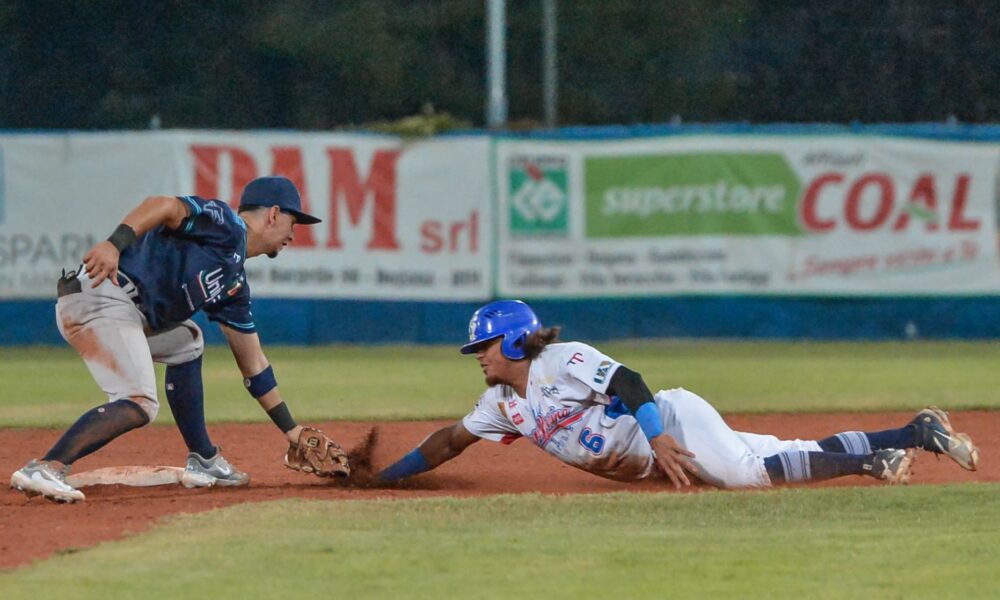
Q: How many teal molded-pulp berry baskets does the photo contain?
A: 0